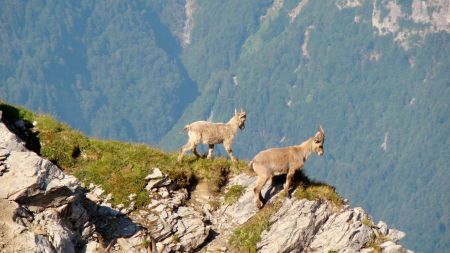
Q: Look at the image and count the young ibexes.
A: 2